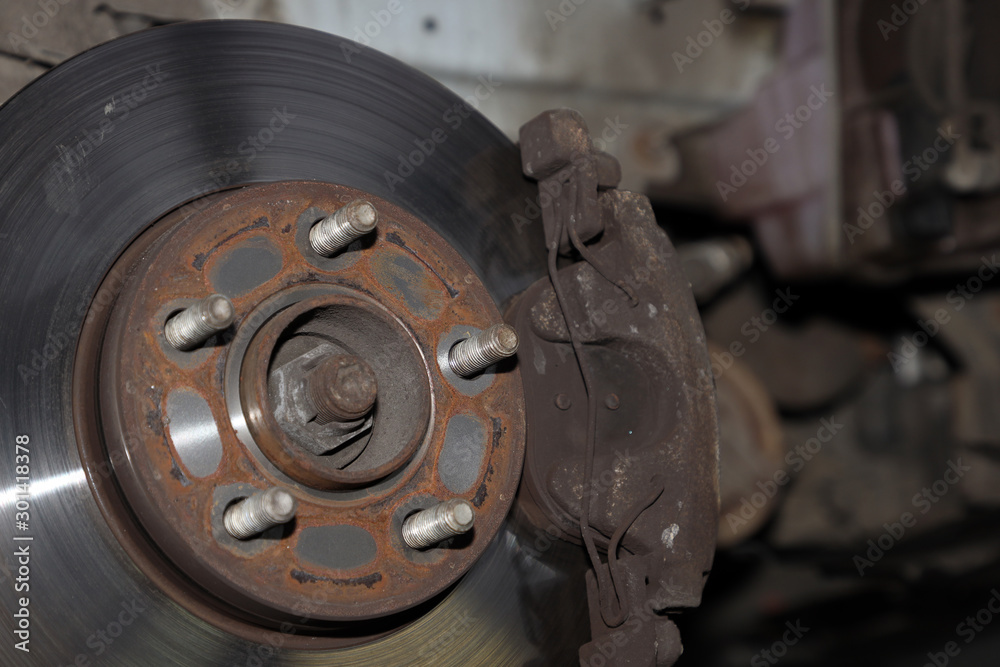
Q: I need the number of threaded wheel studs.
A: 5